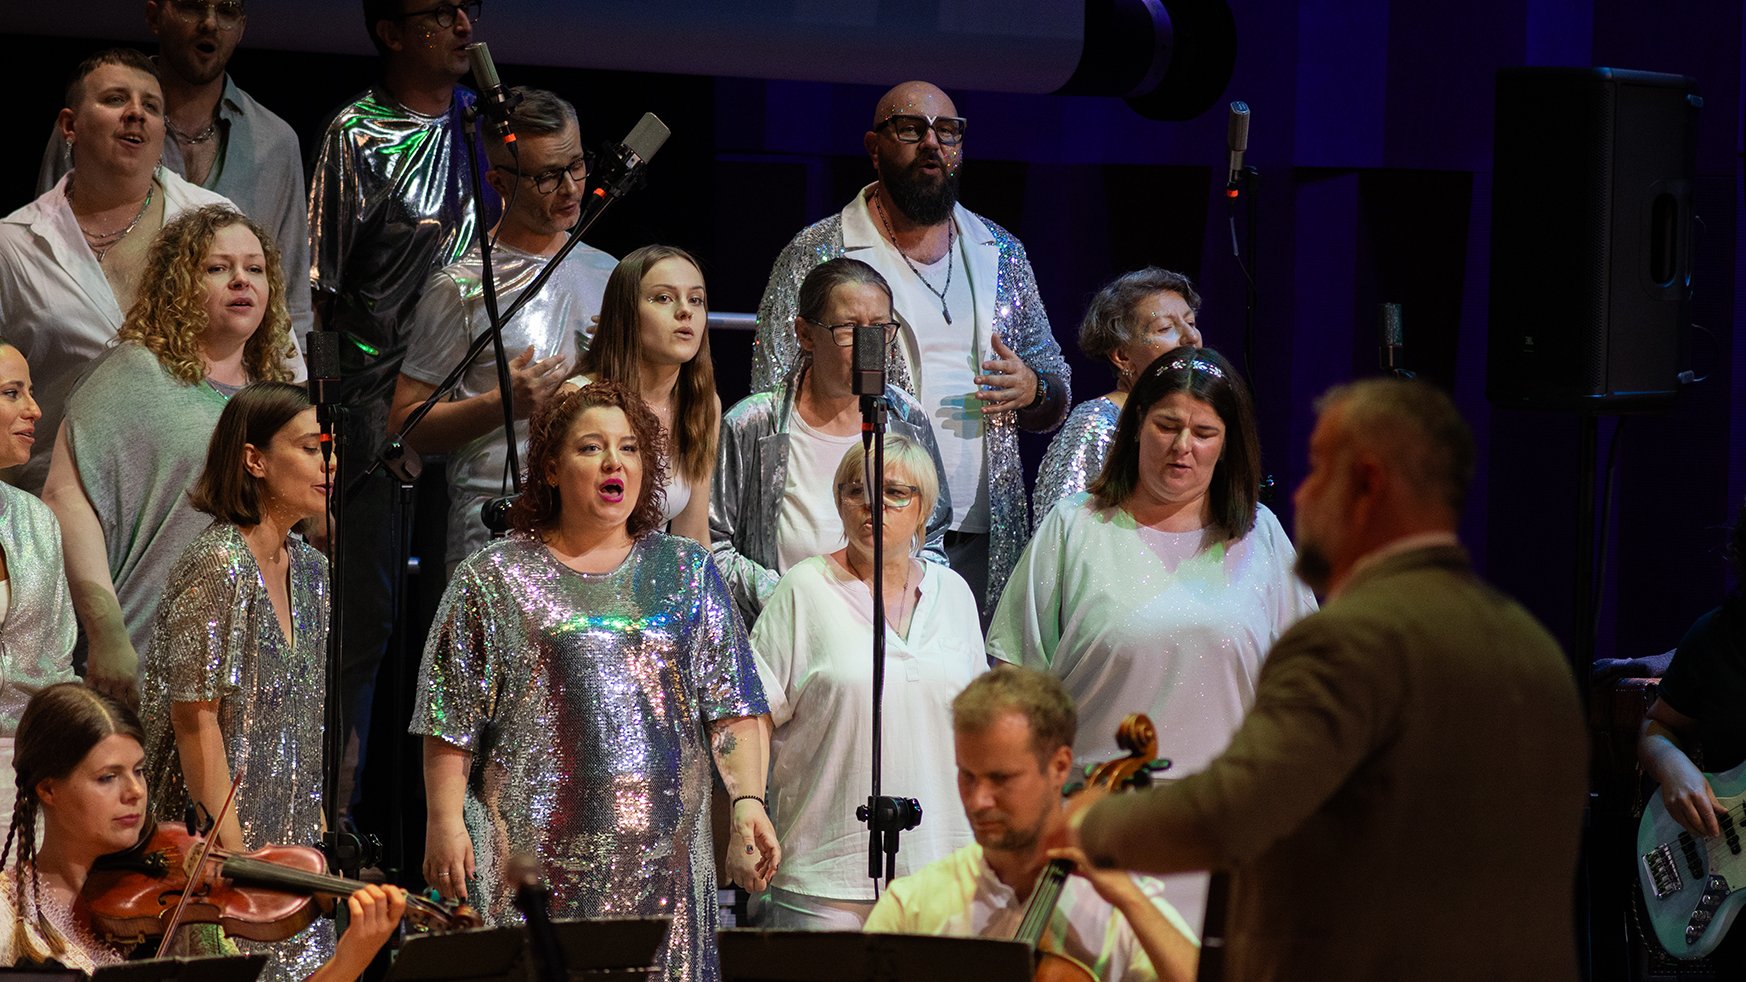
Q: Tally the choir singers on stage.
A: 14